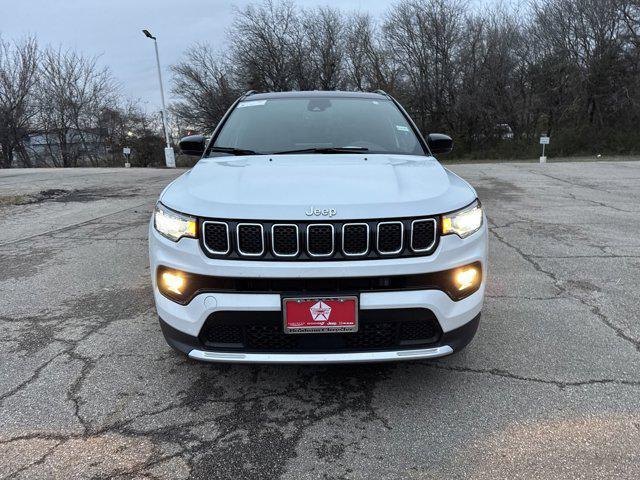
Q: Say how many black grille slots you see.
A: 7